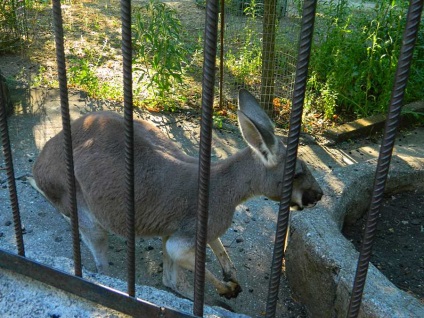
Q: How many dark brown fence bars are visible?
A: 6